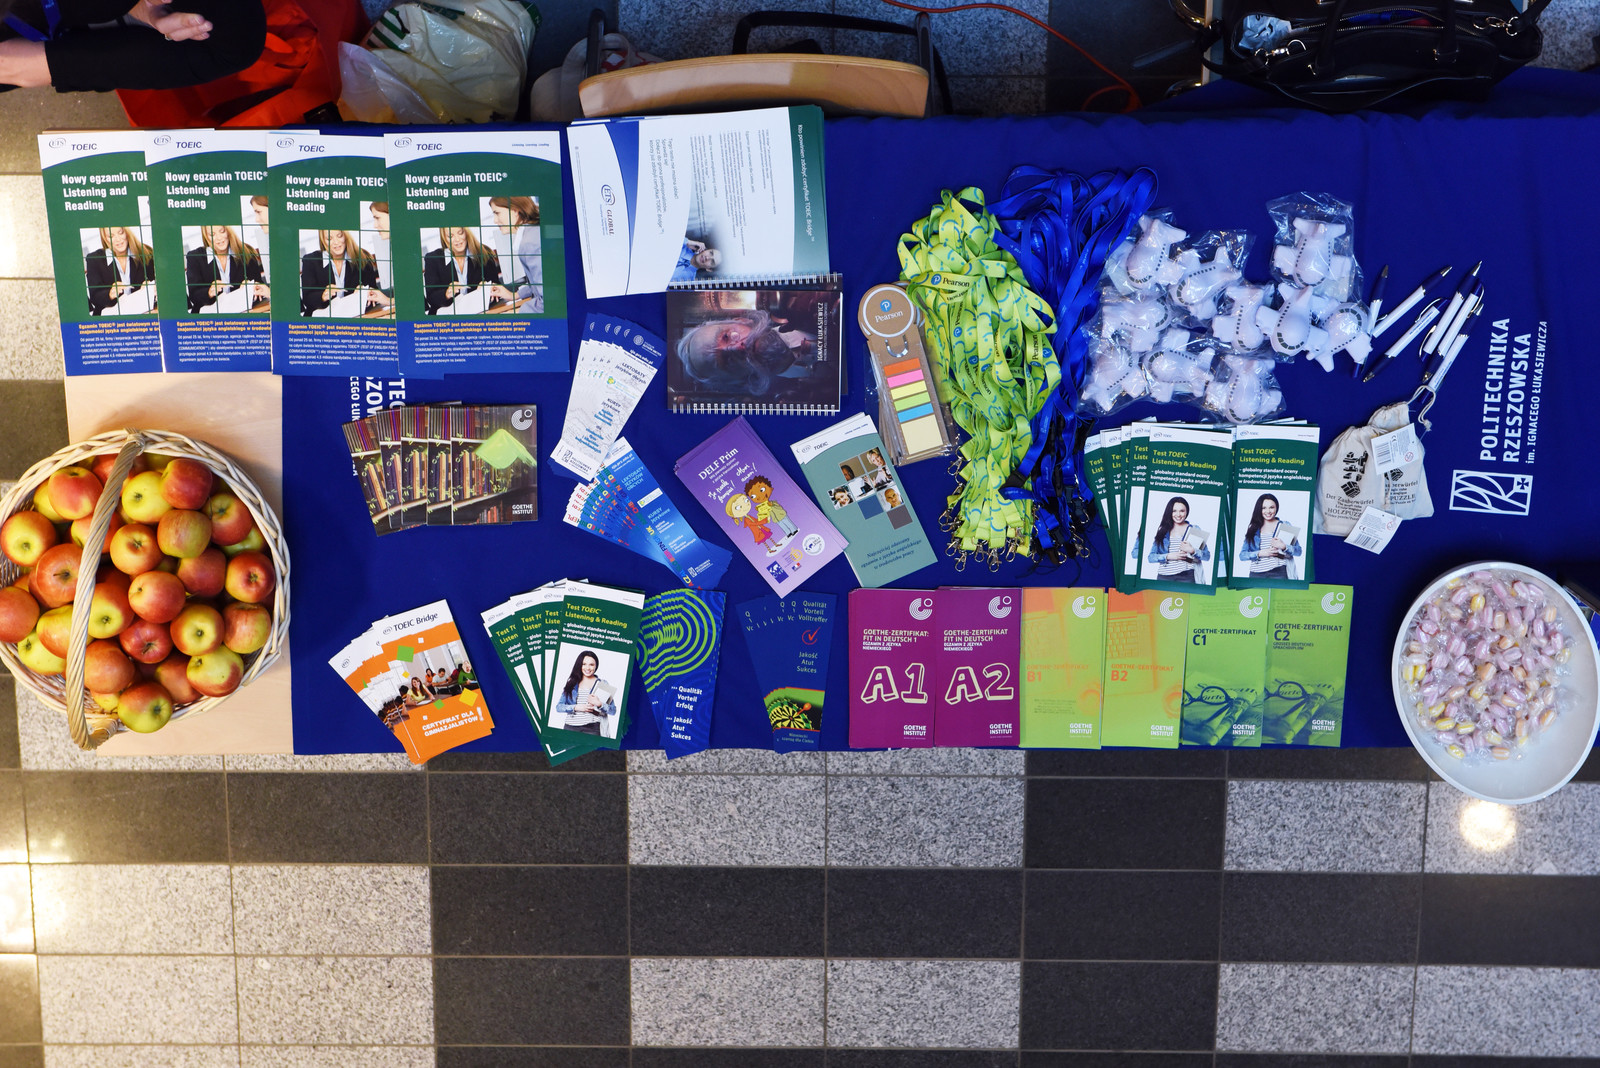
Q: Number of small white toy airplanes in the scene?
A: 10